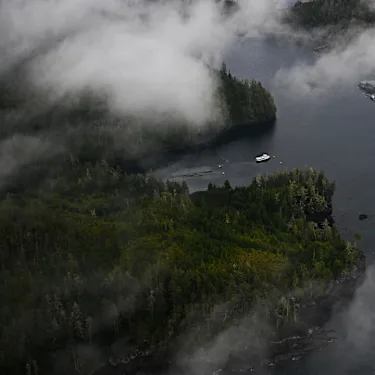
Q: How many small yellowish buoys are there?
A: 4